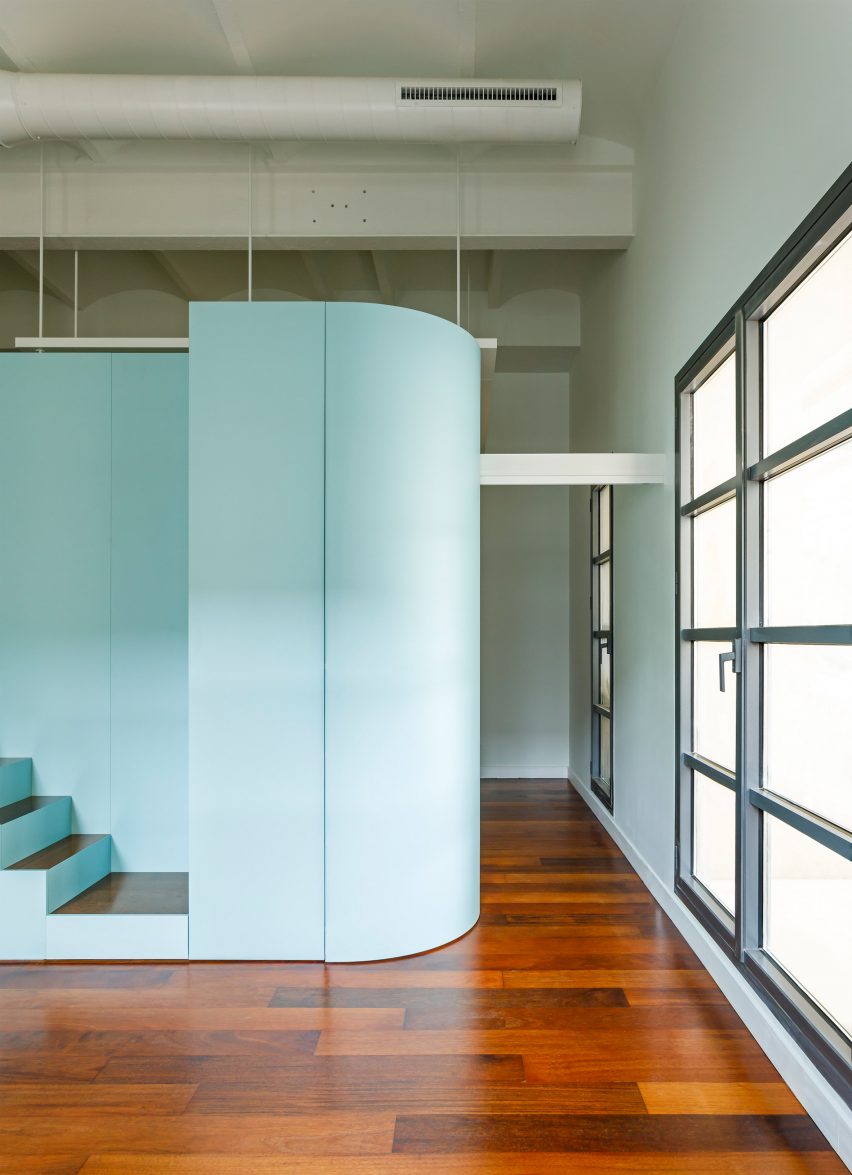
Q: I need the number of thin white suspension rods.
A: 4